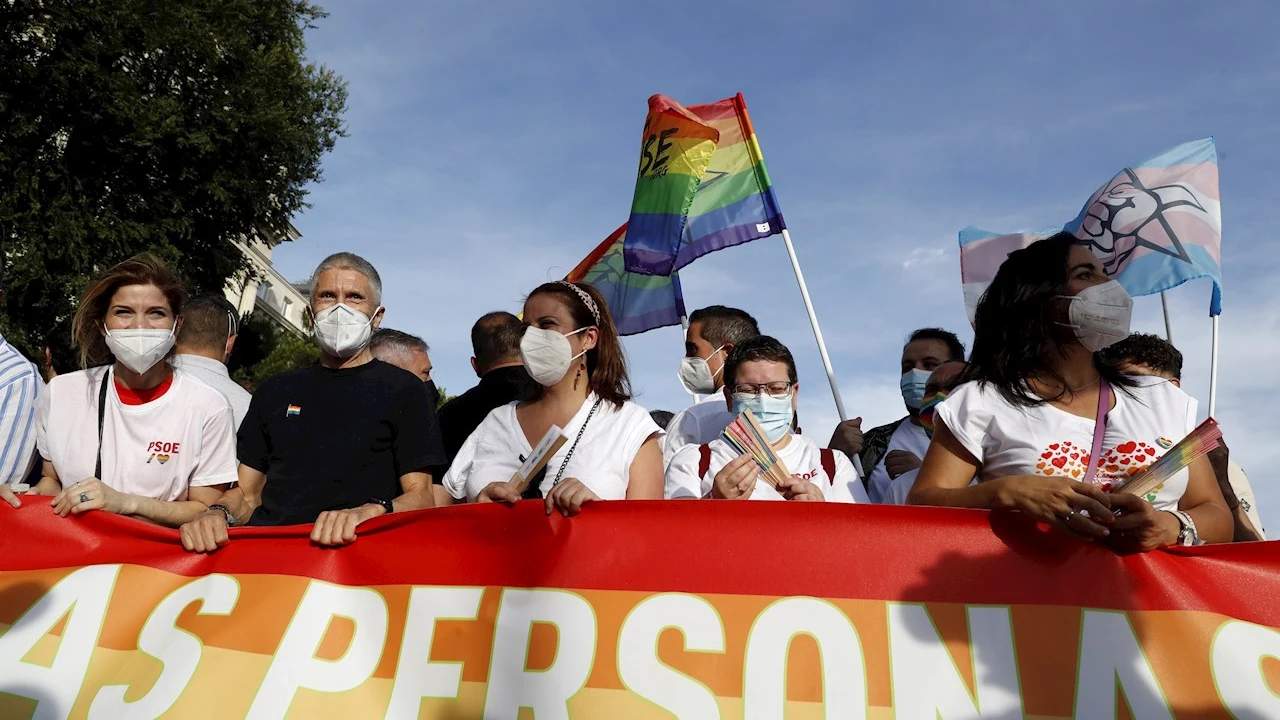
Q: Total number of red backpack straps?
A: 2